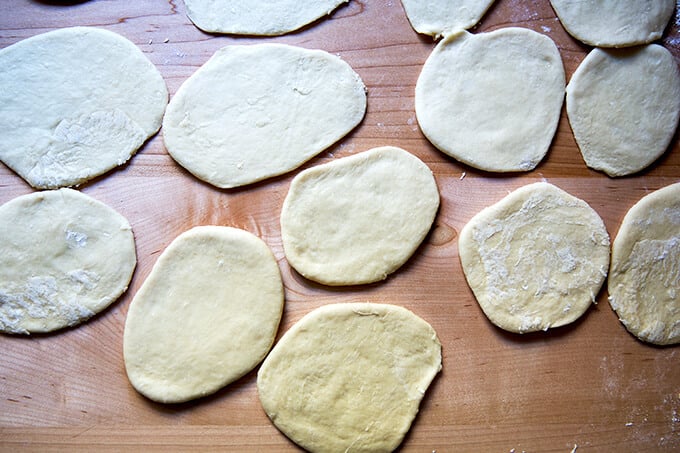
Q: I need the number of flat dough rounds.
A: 13